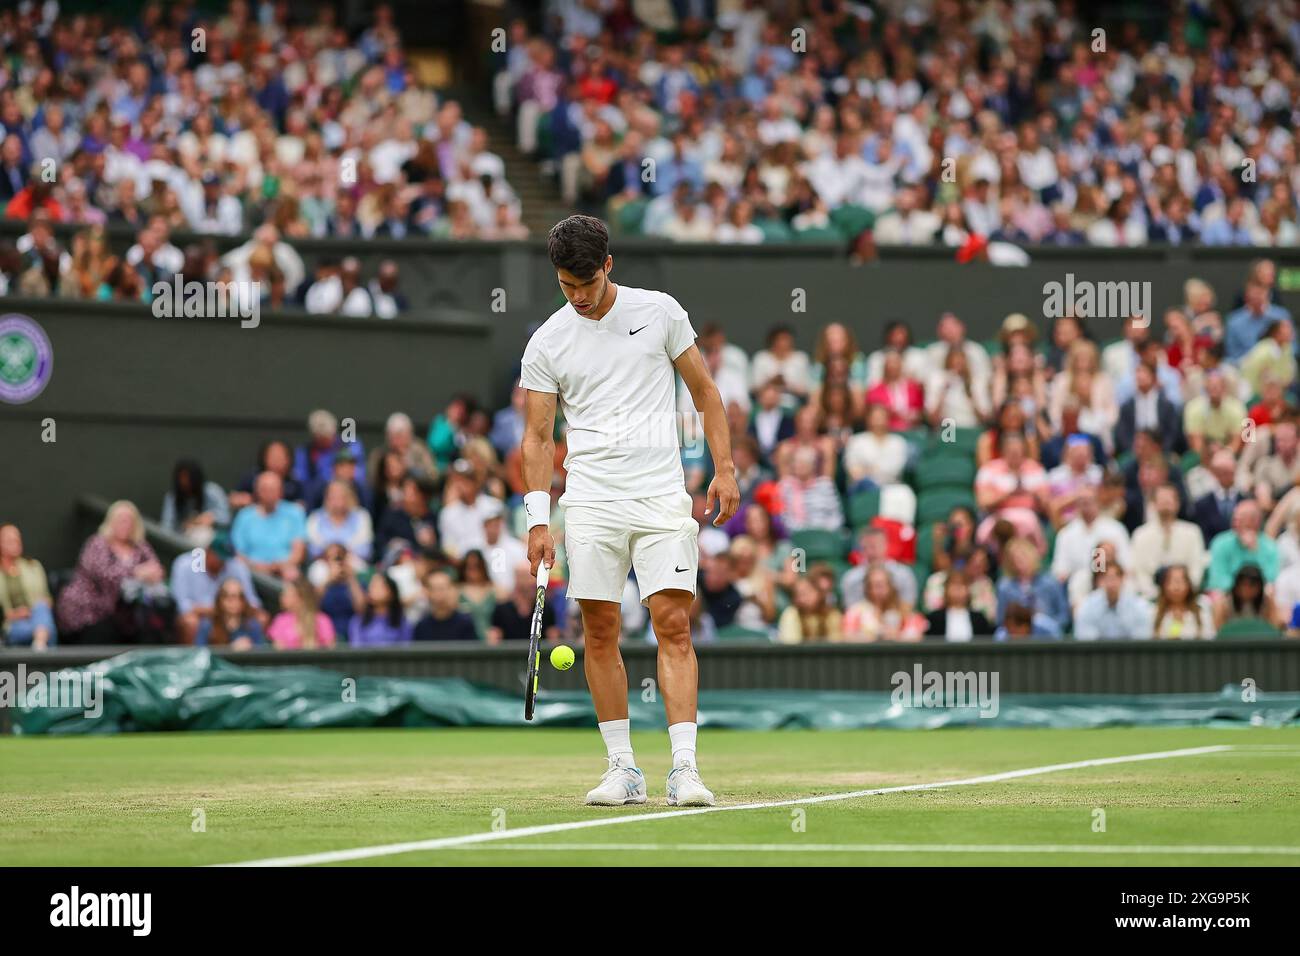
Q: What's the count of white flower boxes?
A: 0